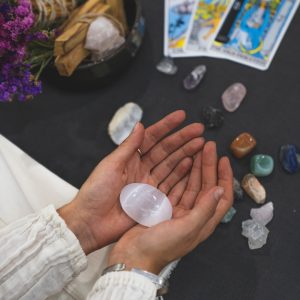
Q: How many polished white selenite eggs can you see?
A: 1